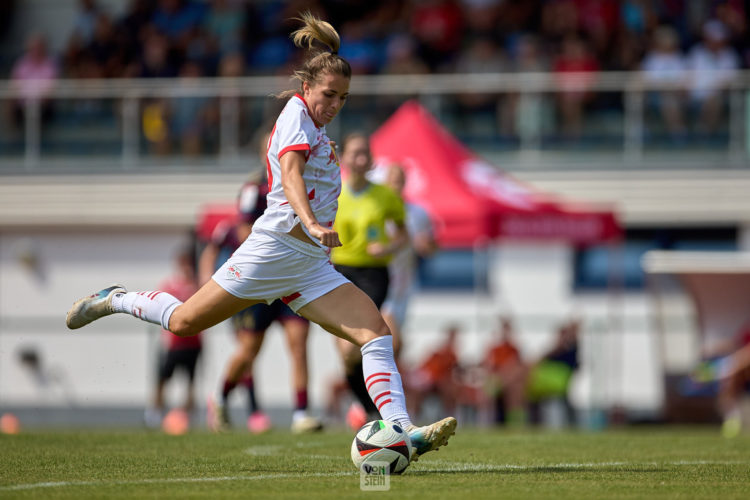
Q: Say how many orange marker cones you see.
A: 2